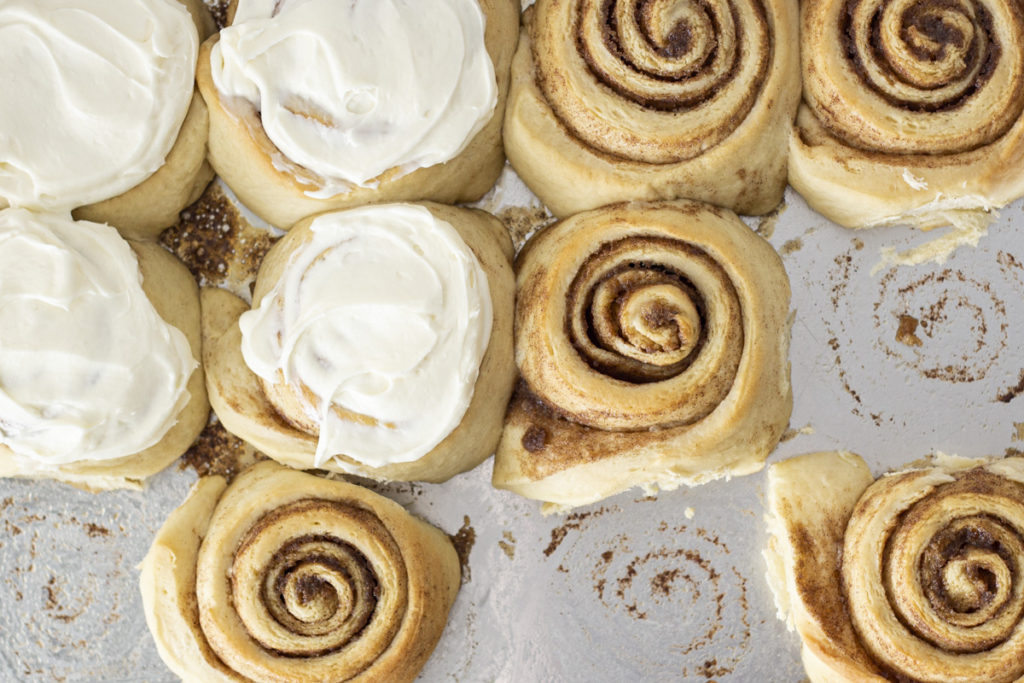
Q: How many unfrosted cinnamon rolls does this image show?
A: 5